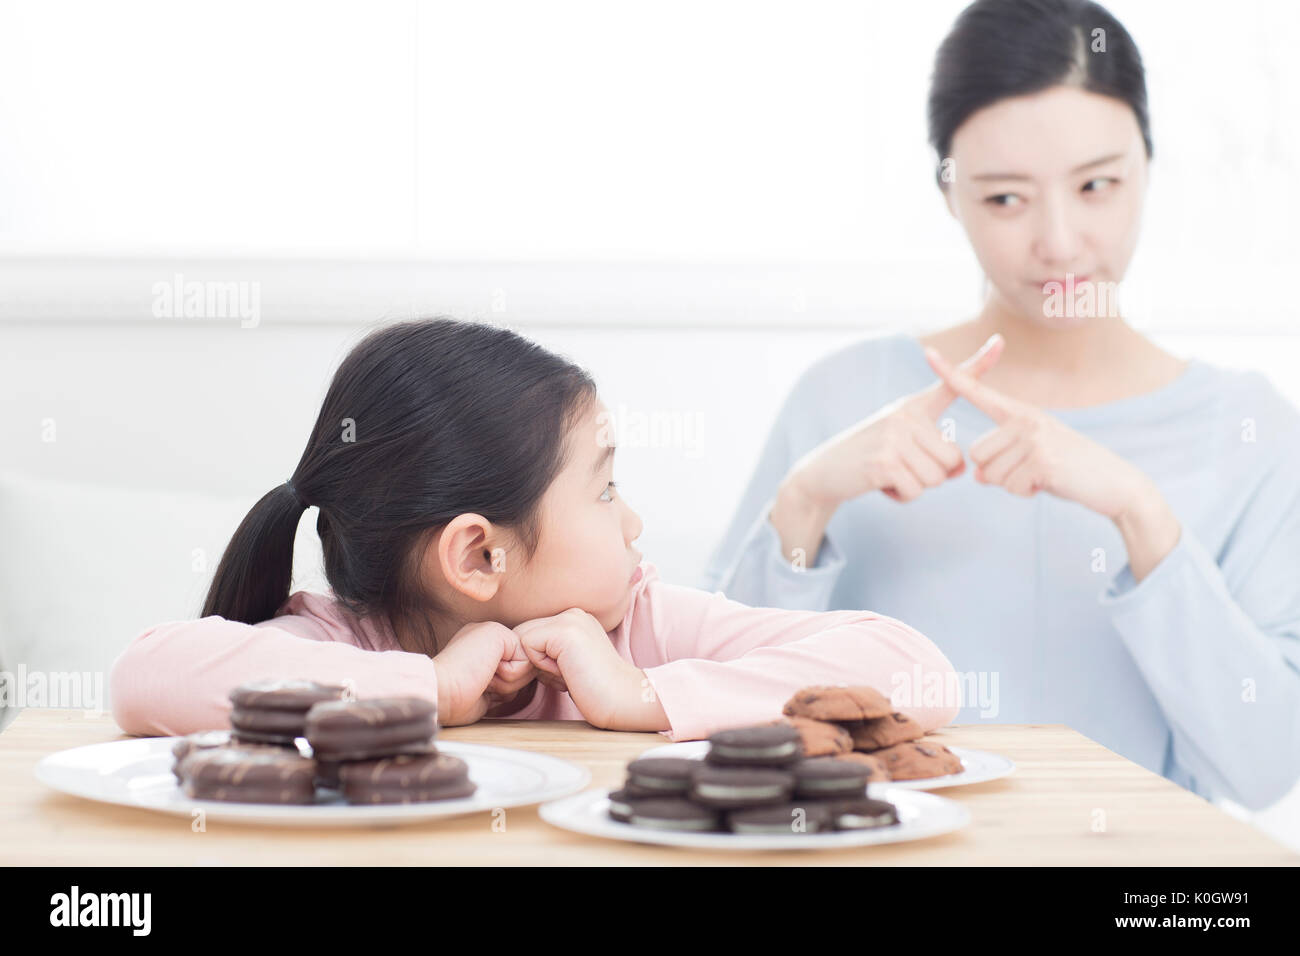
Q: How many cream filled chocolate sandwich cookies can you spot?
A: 8